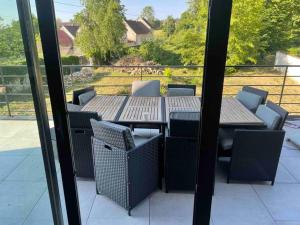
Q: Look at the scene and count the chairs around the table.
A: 8